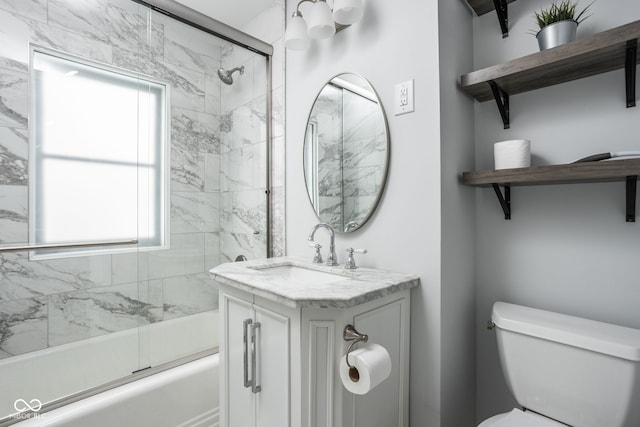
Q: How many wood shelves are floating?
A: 3